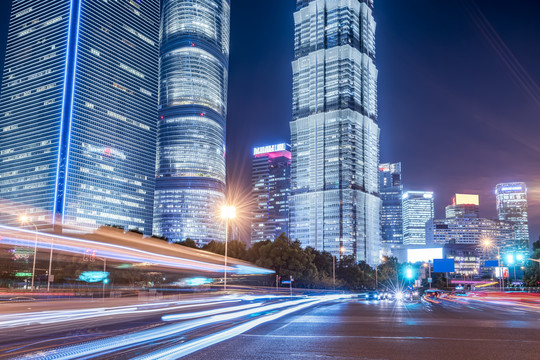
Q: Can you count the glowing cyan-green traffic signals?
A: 3